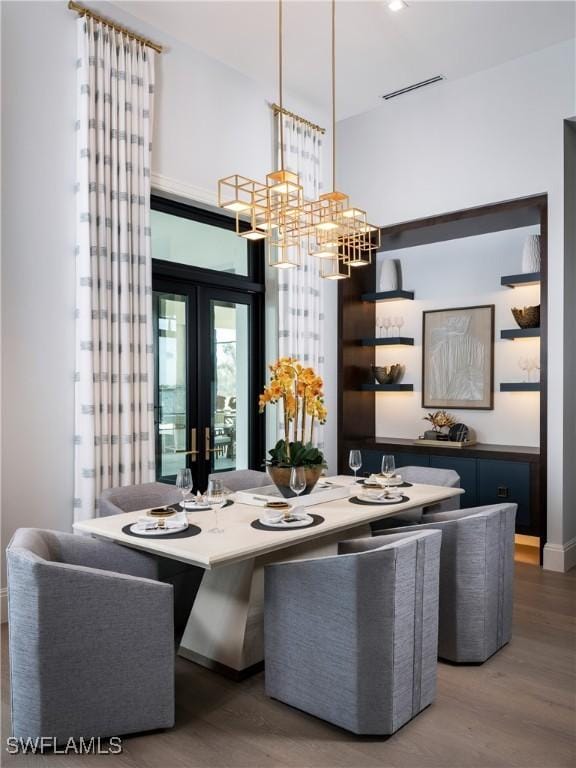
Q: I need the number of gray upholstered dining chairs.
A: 6